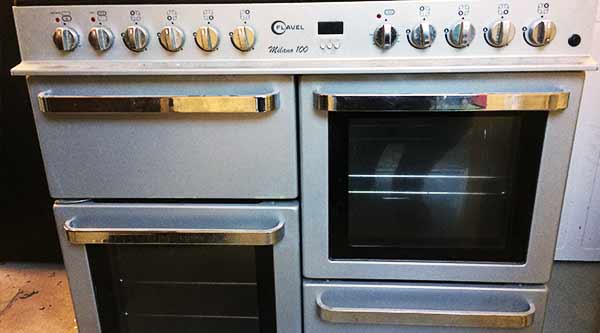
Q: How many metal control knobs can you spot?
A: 11